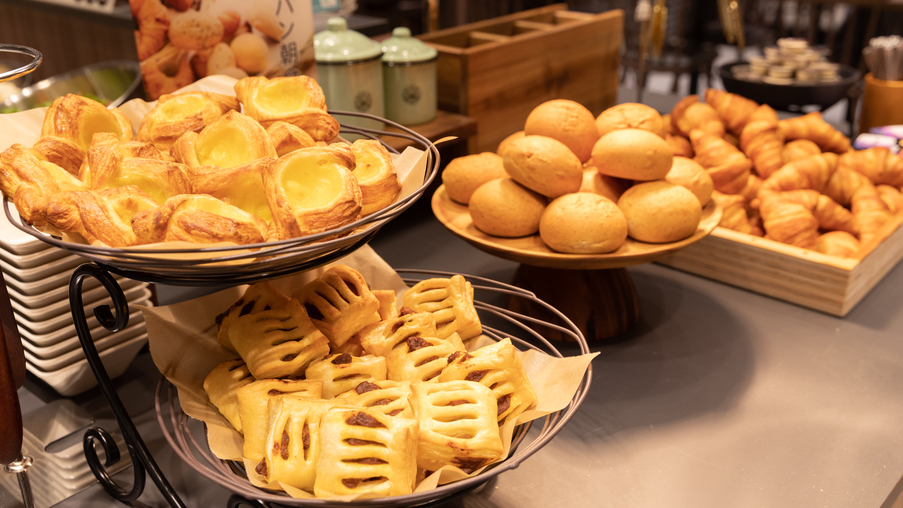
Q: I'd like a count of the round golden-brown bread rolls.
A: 11